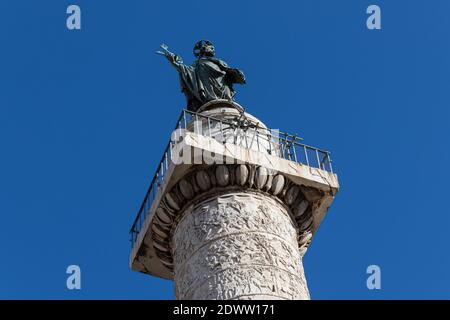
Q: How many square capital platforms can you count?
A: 1